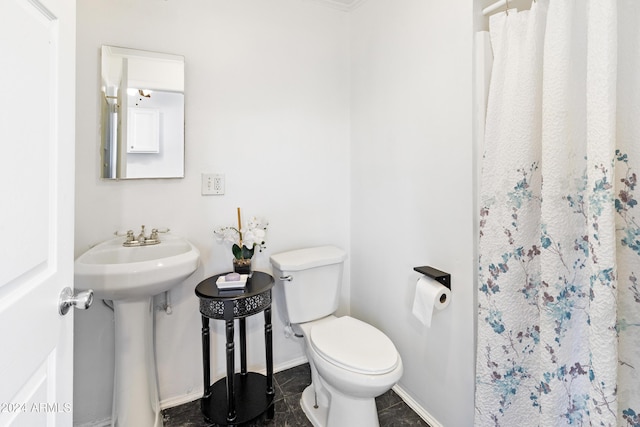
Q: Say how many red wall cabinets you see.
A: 0